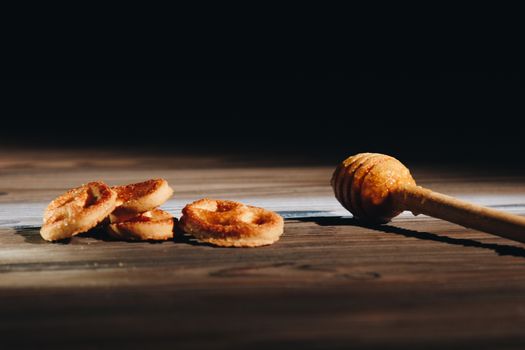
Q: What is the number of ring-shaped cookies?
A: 4